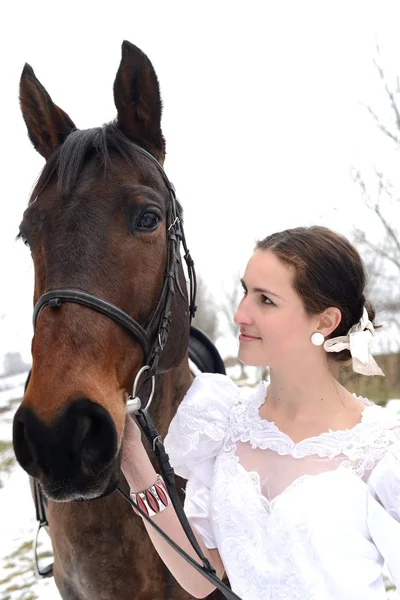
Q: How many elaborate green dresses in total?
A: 0